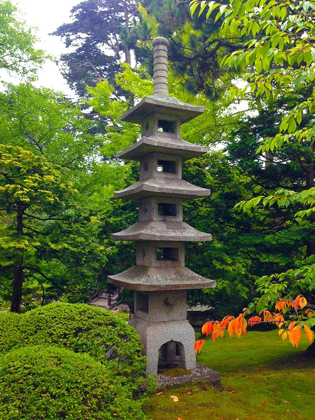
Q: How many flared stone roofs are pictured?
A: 5